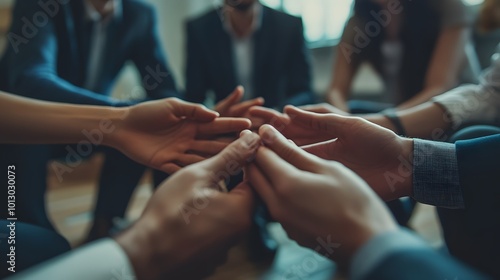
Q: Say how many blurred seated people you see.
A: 3